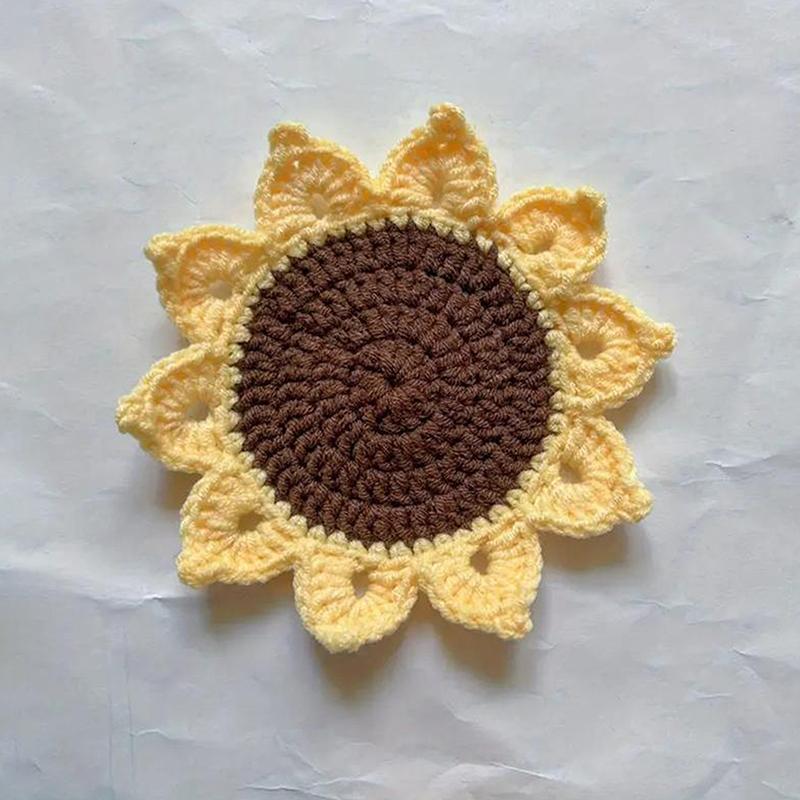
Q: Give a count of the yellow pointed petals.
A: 10